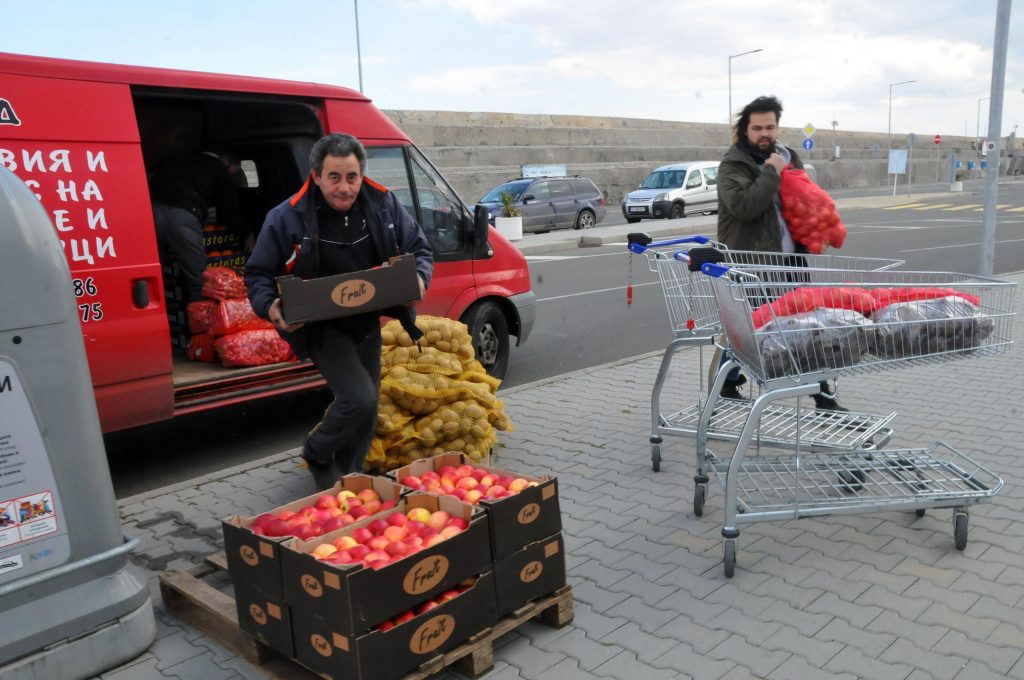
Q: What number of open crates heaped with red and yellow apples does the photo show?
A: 3